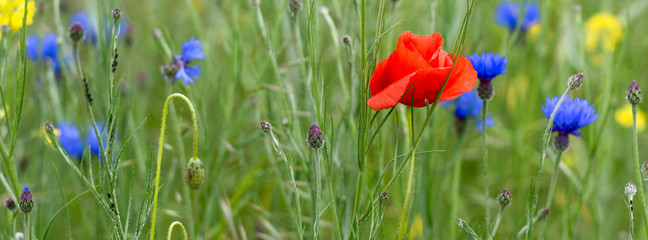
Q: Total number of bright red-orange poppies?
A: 1